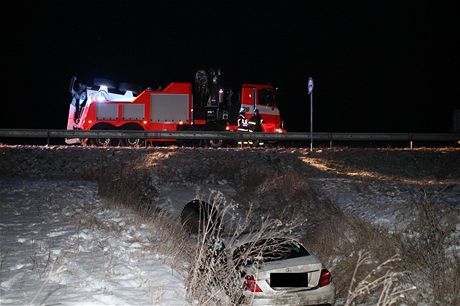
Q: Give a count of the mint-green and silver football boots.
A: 0